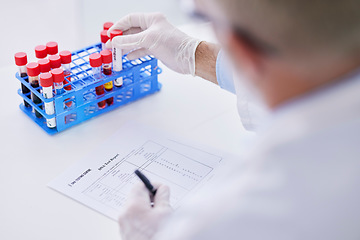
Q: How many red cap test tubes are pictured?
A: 14